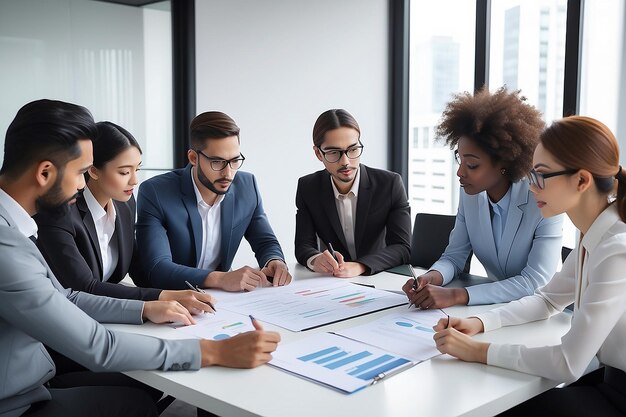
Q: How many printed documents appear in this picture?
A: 4